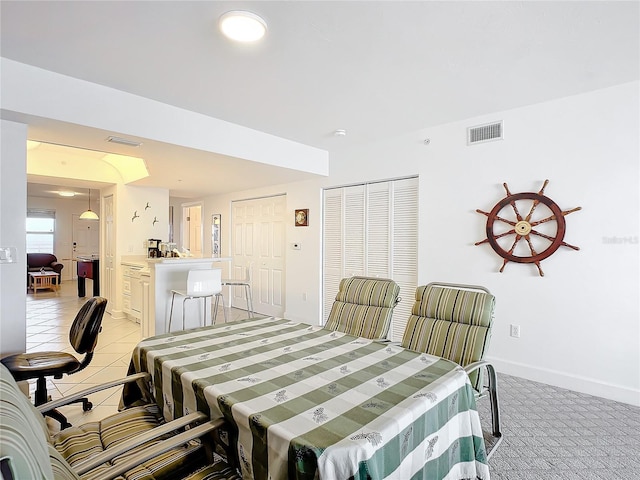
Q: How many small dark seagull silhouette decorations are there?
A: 3